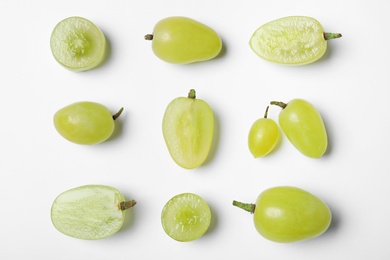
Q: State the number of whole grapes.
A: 5